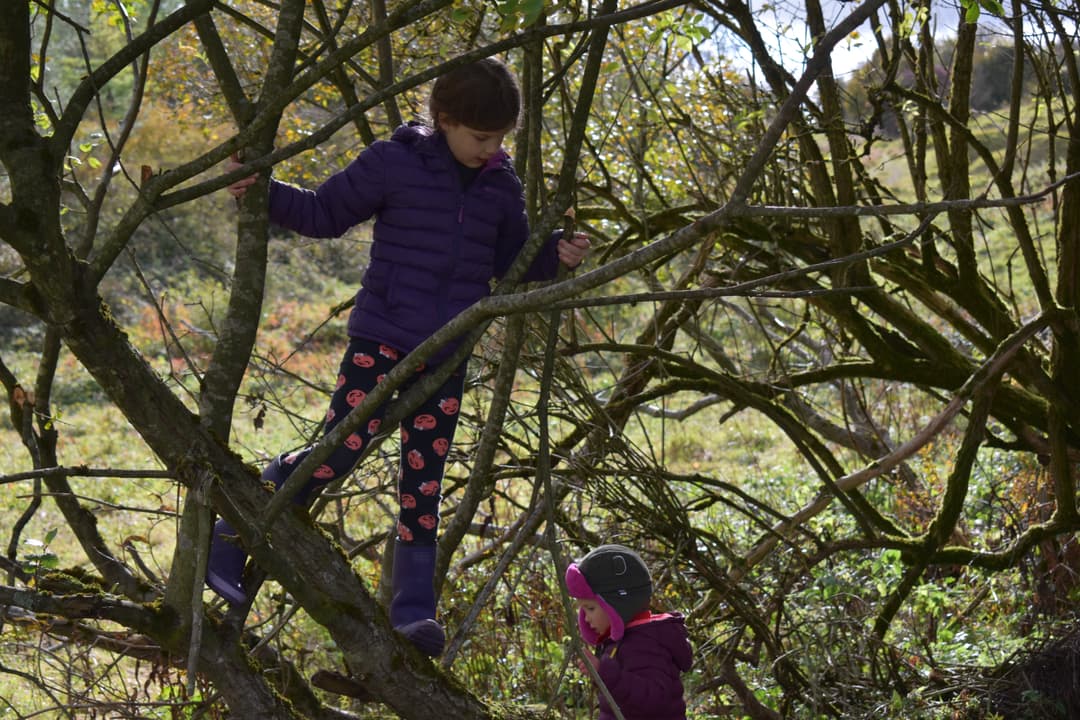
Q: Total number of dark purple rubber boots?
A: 2